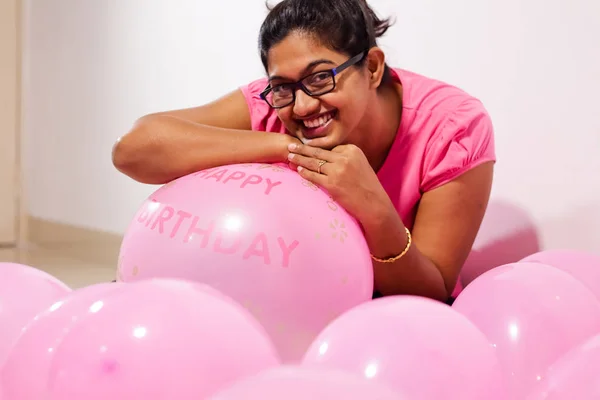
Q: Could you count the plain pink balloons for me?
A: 8